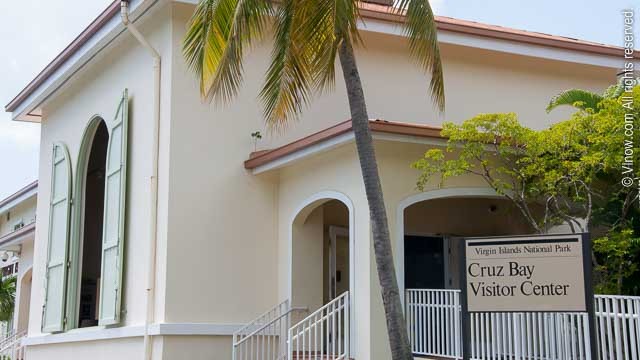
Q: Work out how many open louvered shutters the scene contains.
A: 2